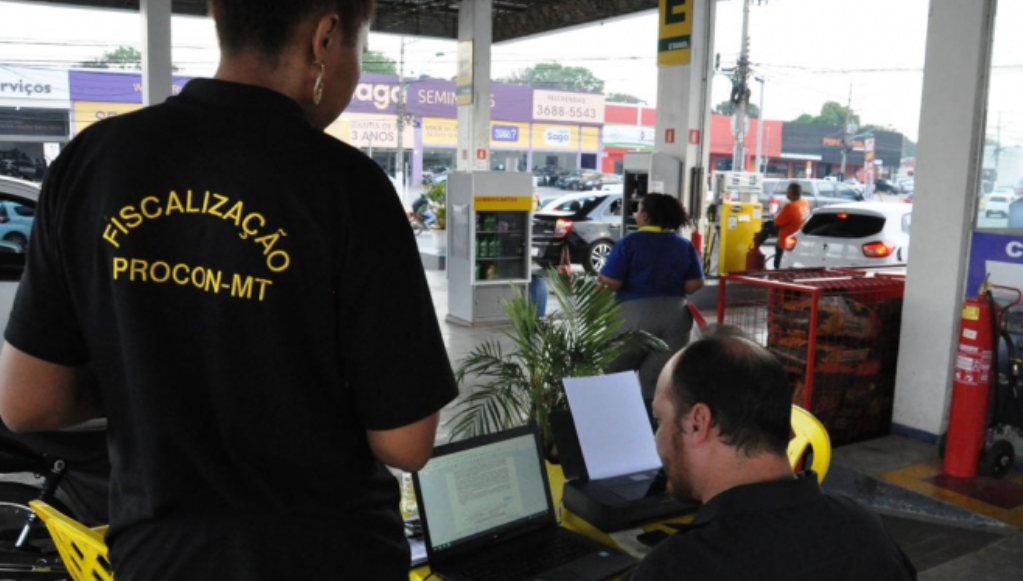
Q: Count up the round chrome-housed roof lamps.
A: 0